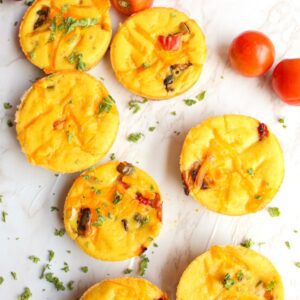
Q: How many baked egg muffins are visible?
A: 7